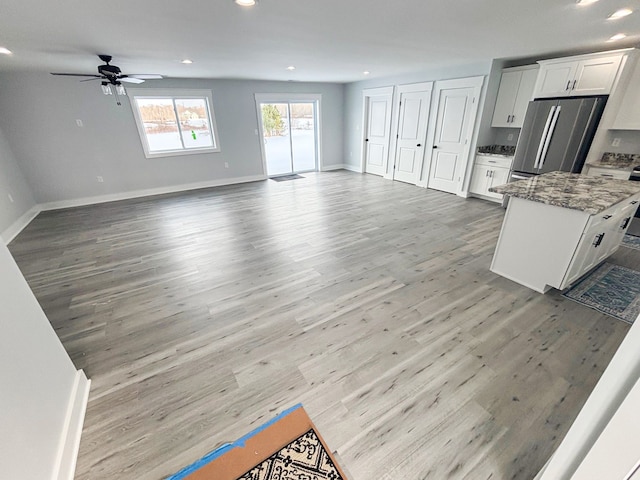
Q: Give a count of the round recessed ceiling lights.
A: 8